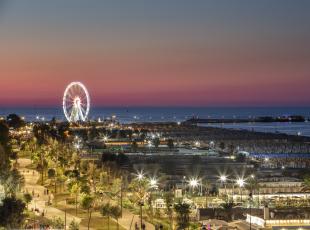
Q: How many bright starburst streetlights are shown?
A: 5